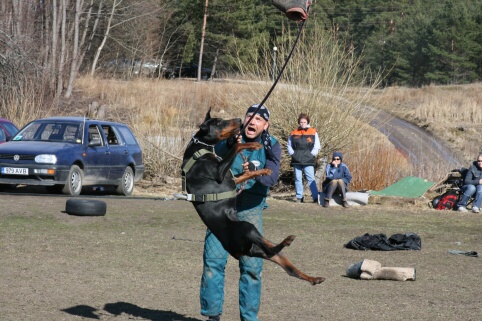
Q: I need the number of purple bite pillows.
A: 0